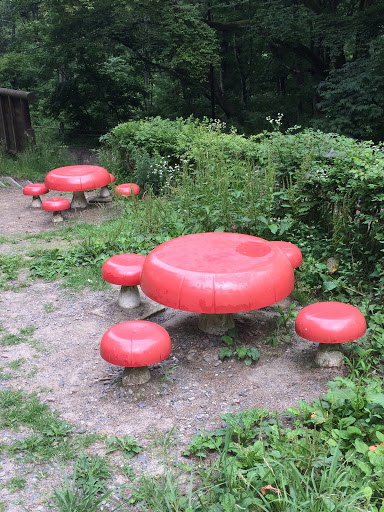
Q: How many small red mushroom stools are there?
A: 8